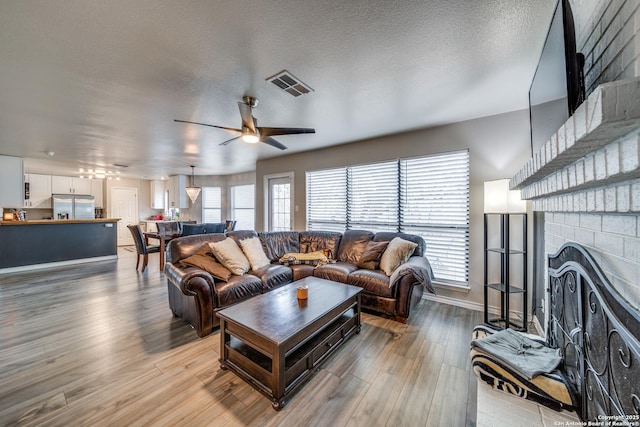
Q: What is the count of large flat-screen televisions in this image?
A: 1